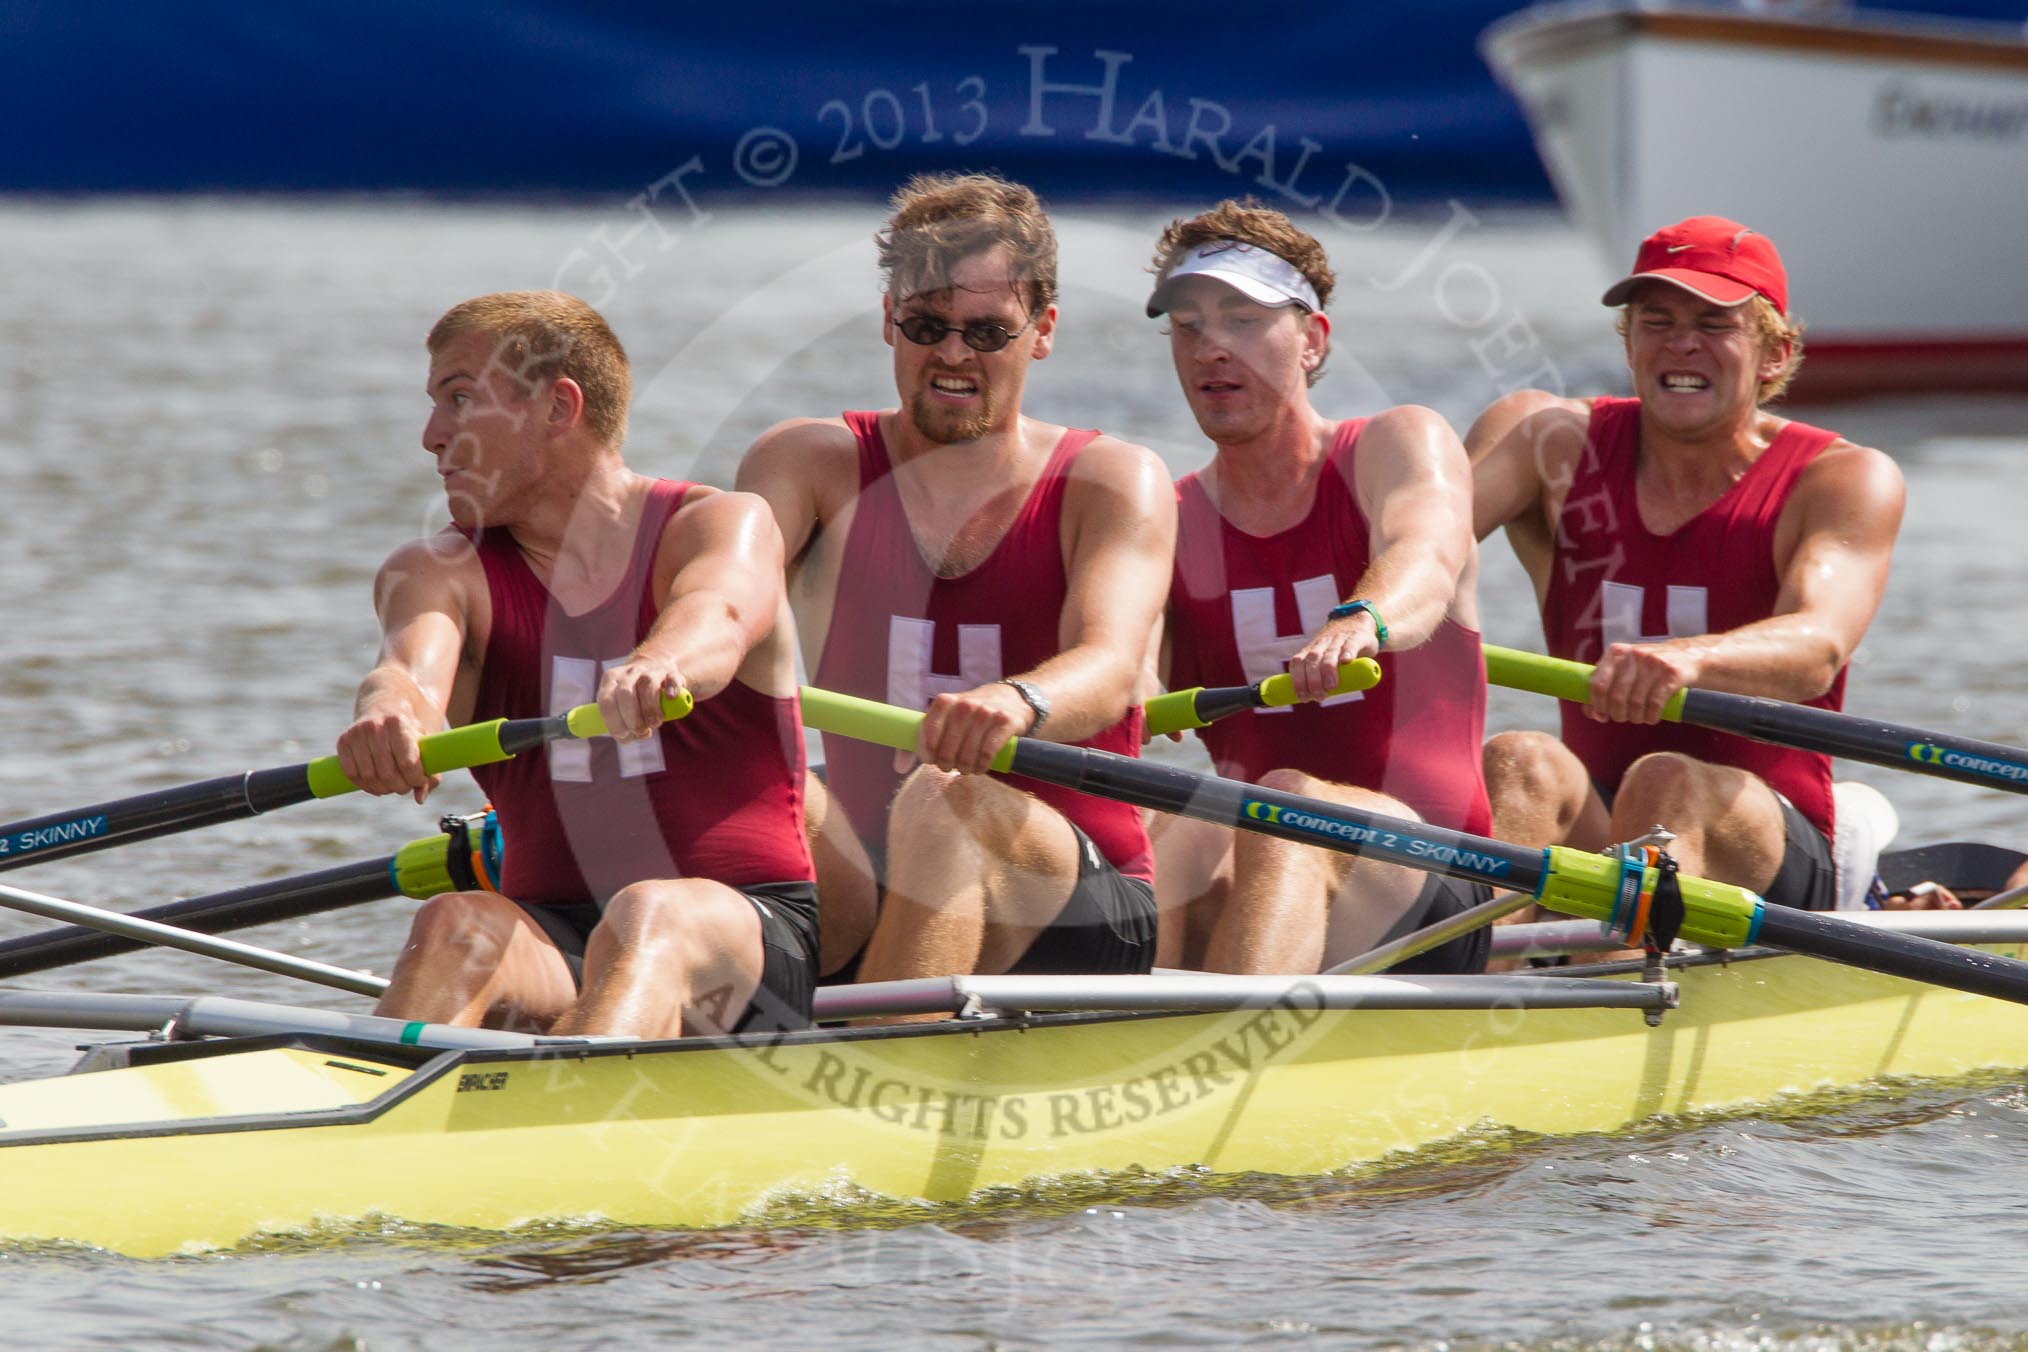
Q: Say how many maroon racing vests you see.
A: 4